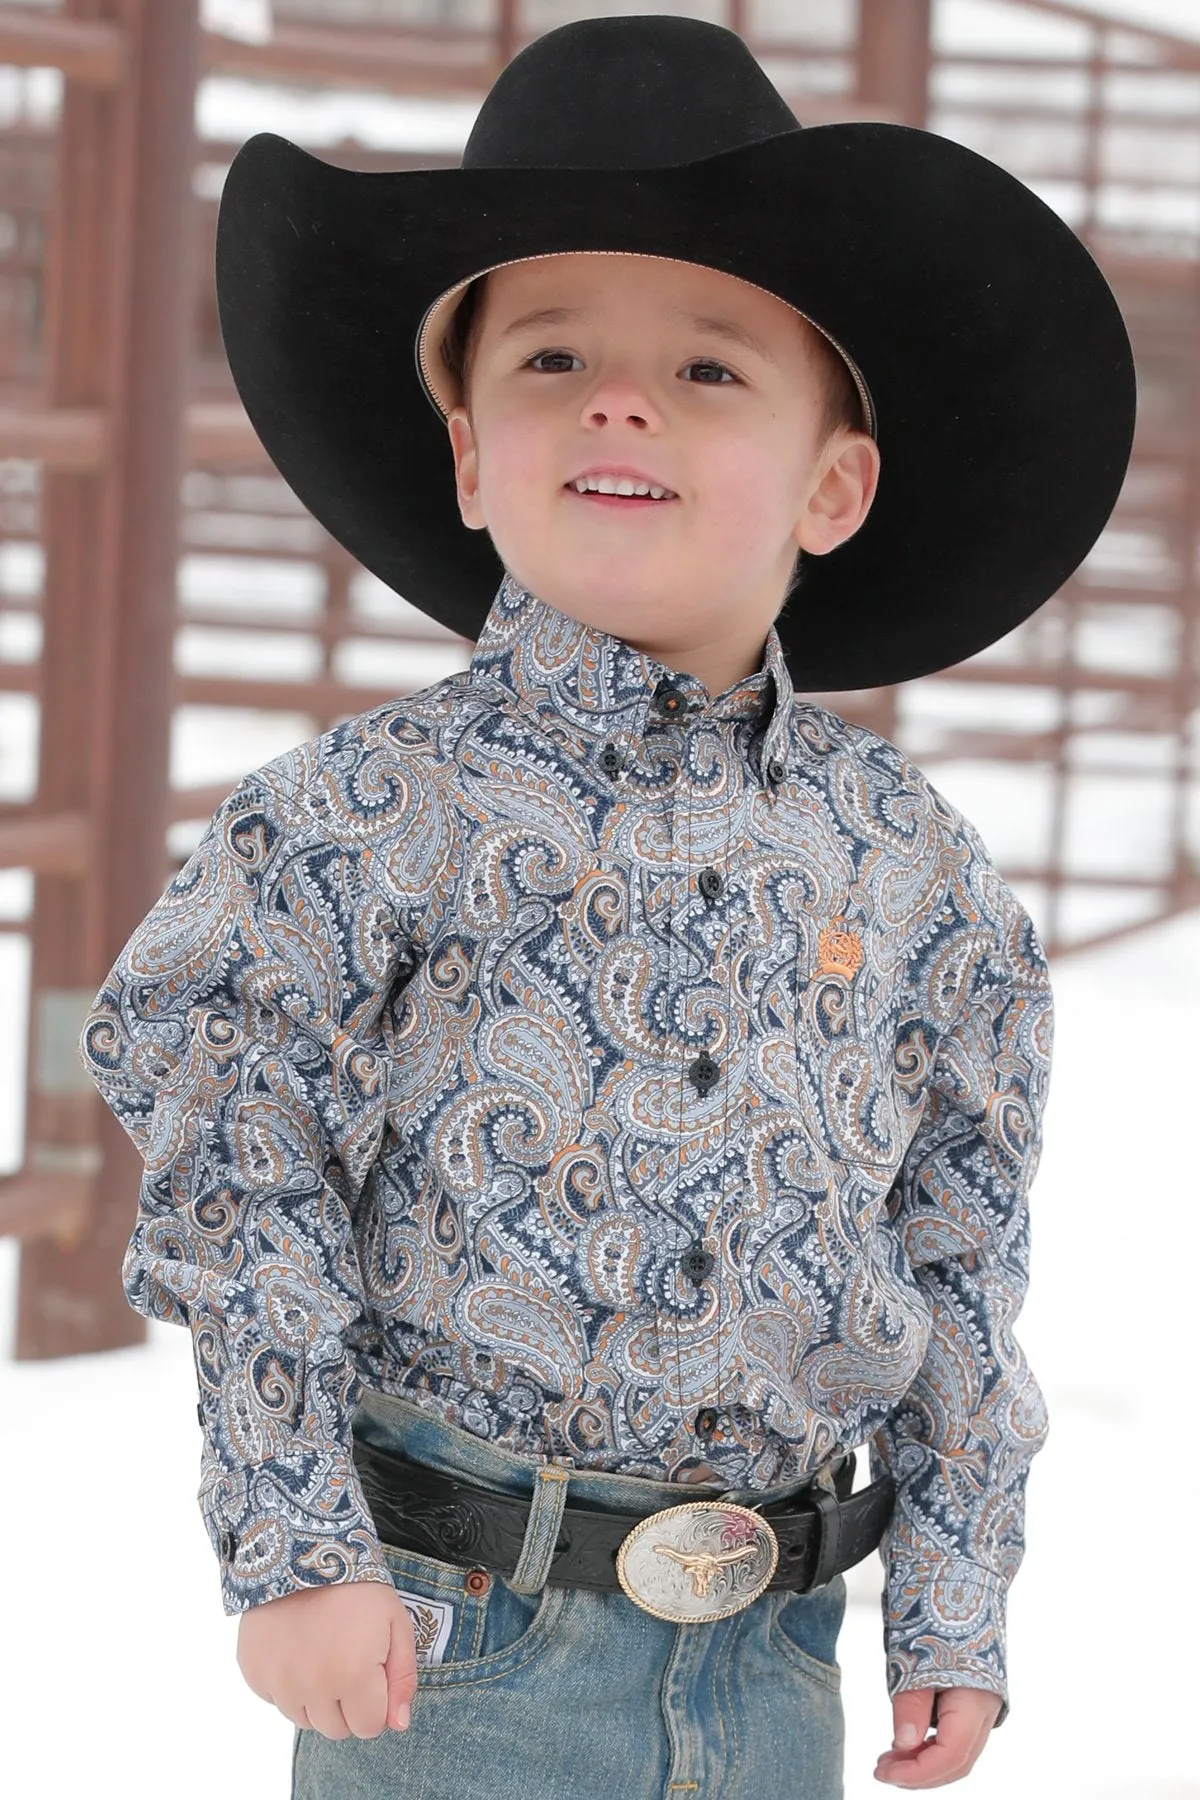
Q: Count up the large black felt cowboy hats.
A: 1